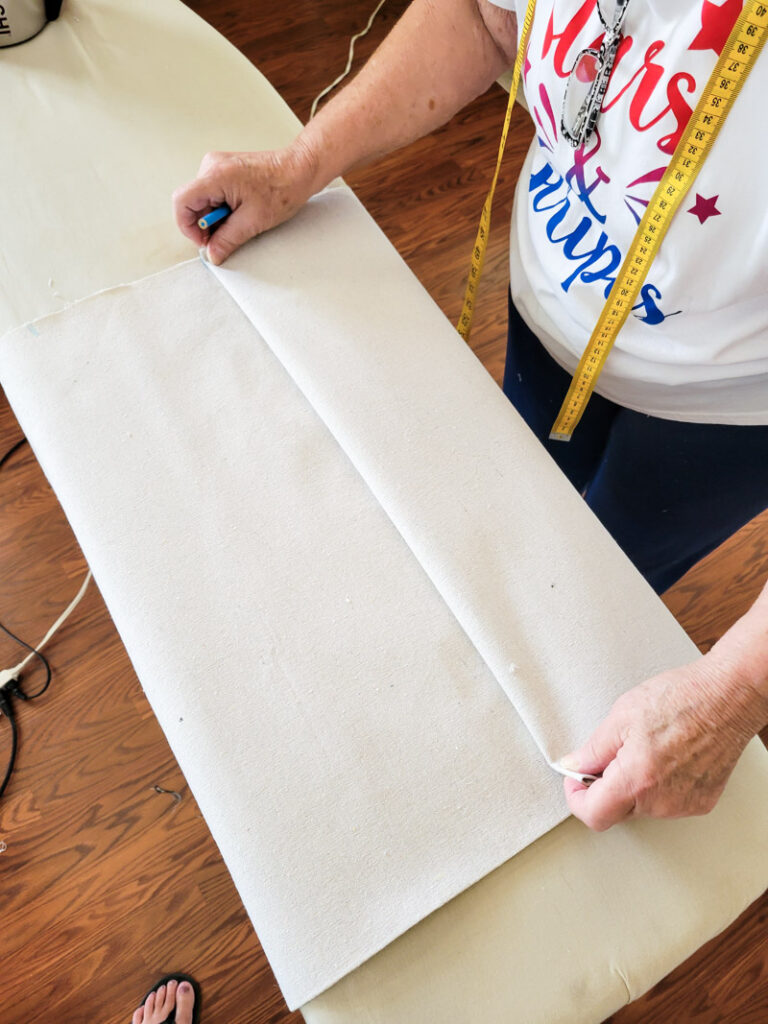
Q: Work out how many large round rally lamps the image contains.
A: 0